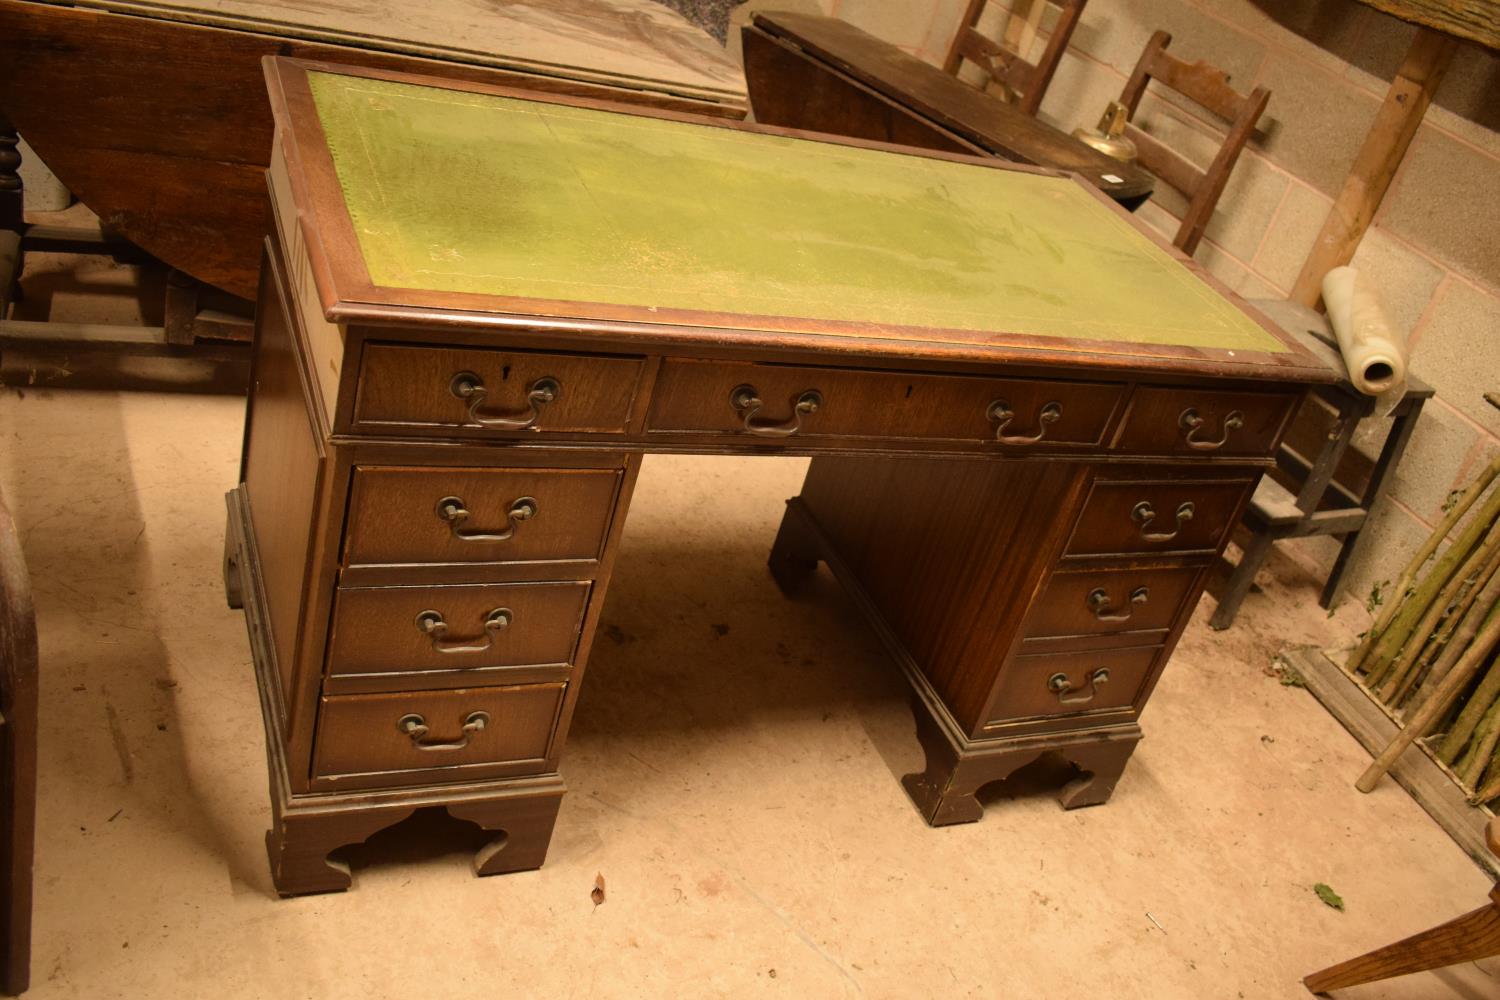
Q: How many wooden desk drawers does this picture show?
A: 9